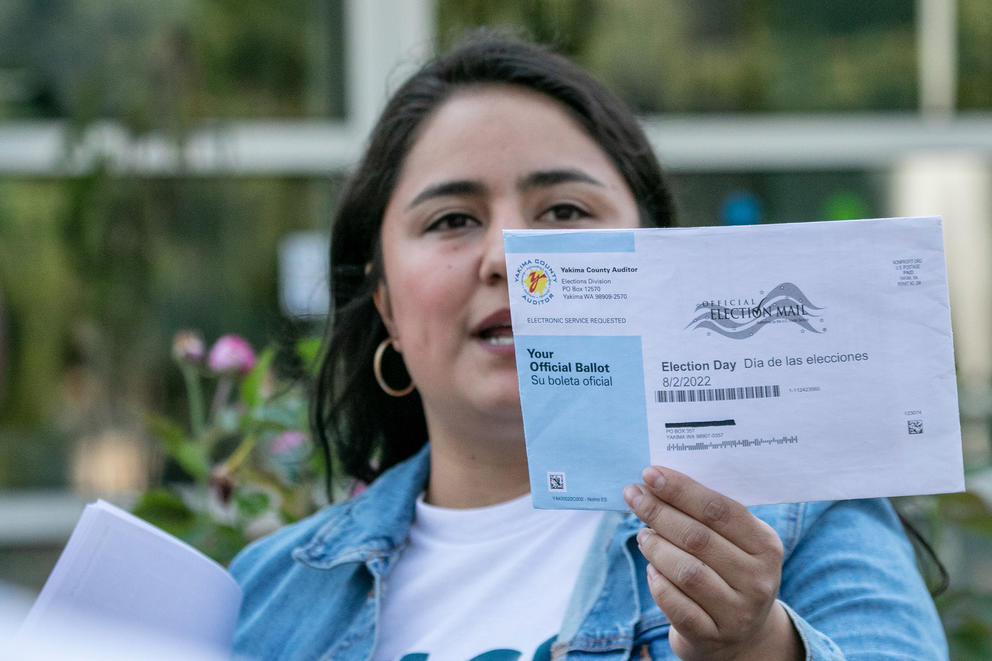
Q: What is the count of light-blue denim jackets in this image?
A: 1